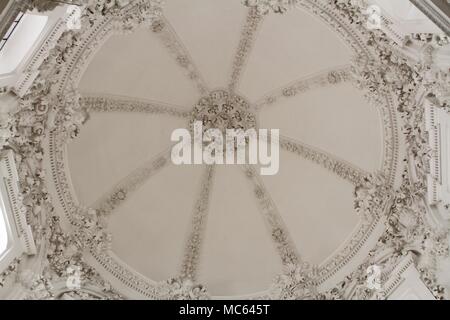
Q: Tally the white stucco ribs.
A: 8